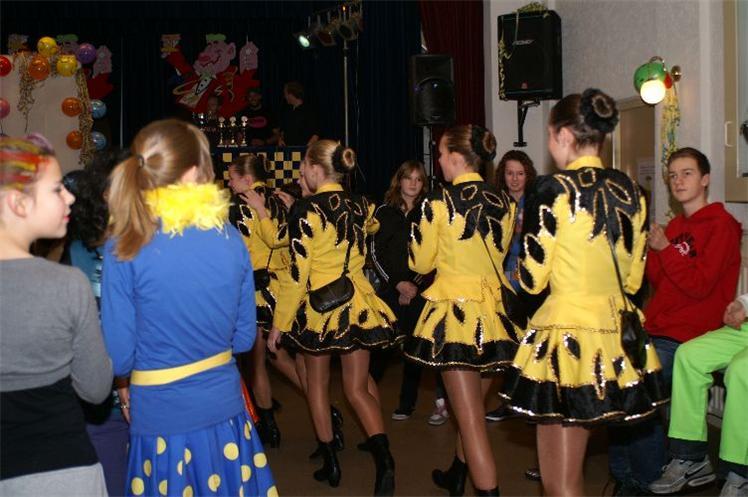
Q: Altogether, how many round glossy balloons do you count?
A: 10